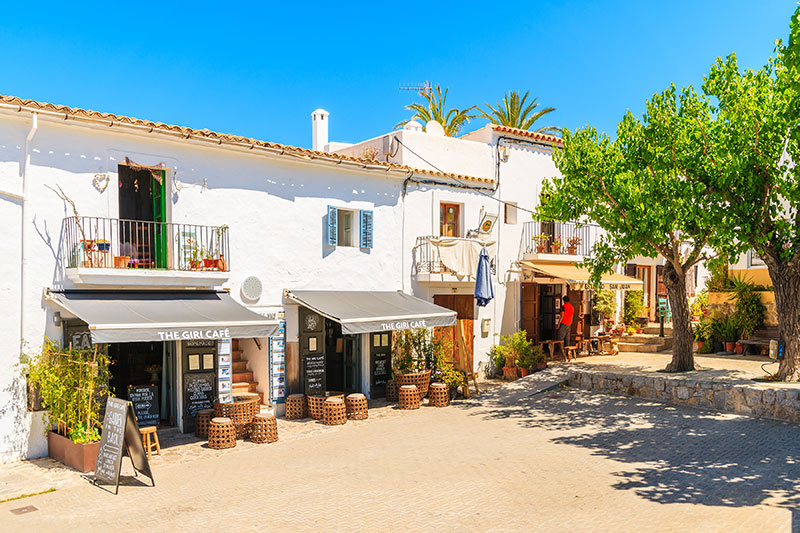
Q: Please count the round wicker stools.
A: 9